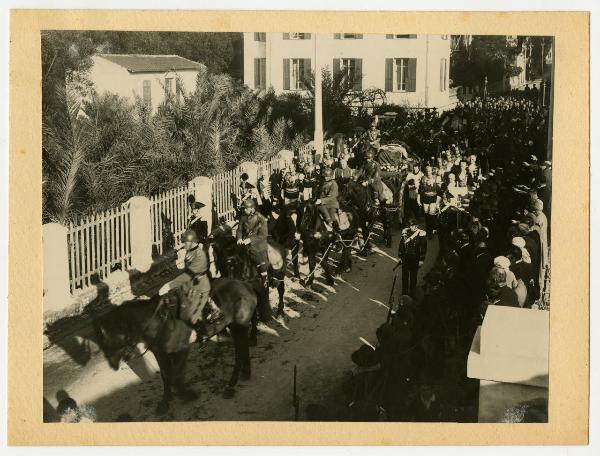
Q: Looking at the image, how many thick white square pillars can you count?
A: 5